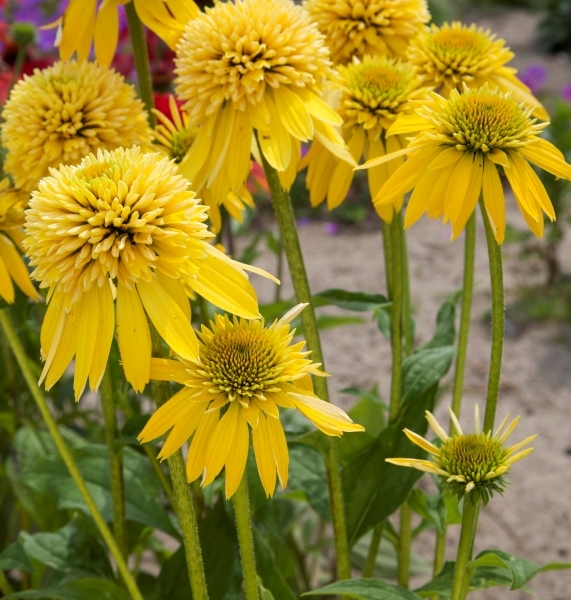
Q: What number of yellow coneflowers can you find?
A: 12